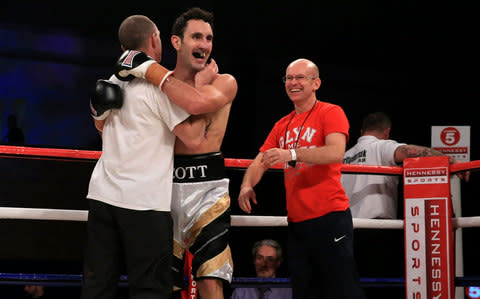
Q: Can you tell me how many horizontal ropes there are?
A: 3